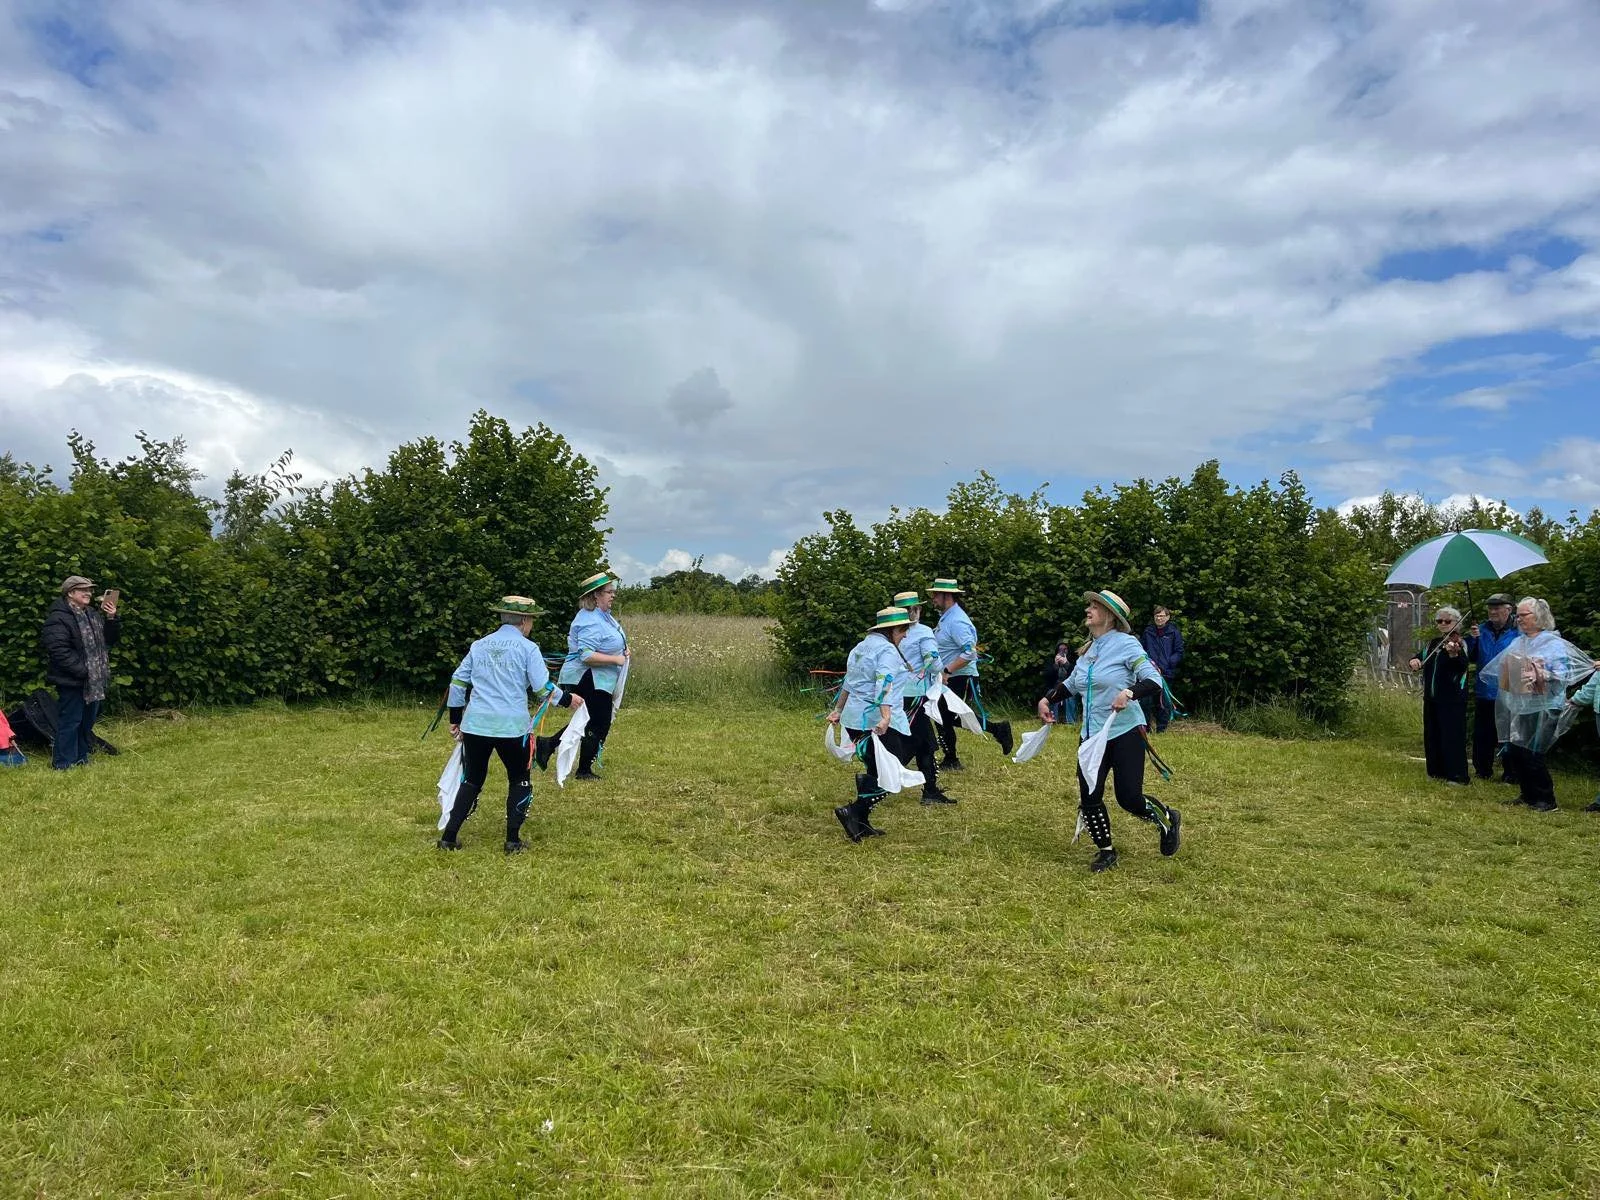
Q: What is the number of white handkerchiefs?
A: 9